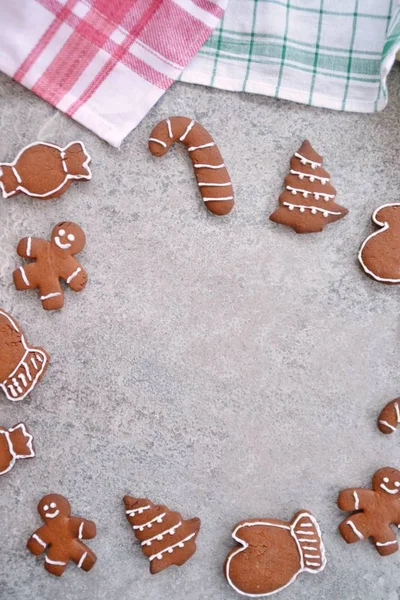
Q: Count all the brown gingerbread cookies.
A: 12